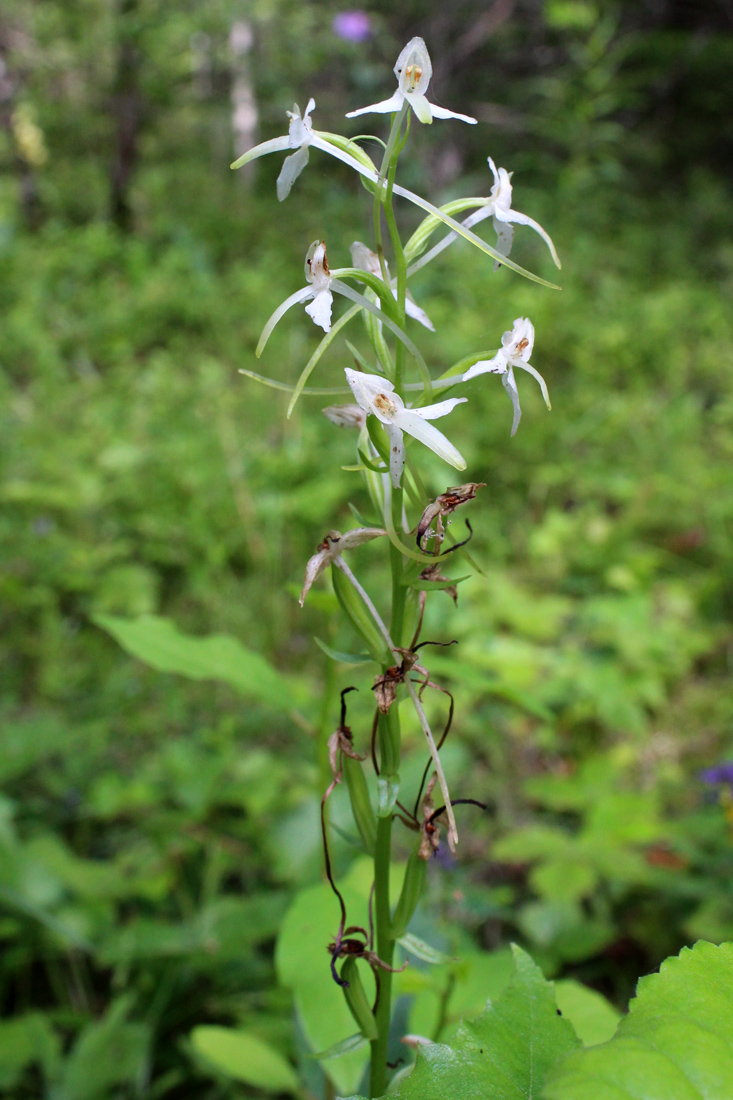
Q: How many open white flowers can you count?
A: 7